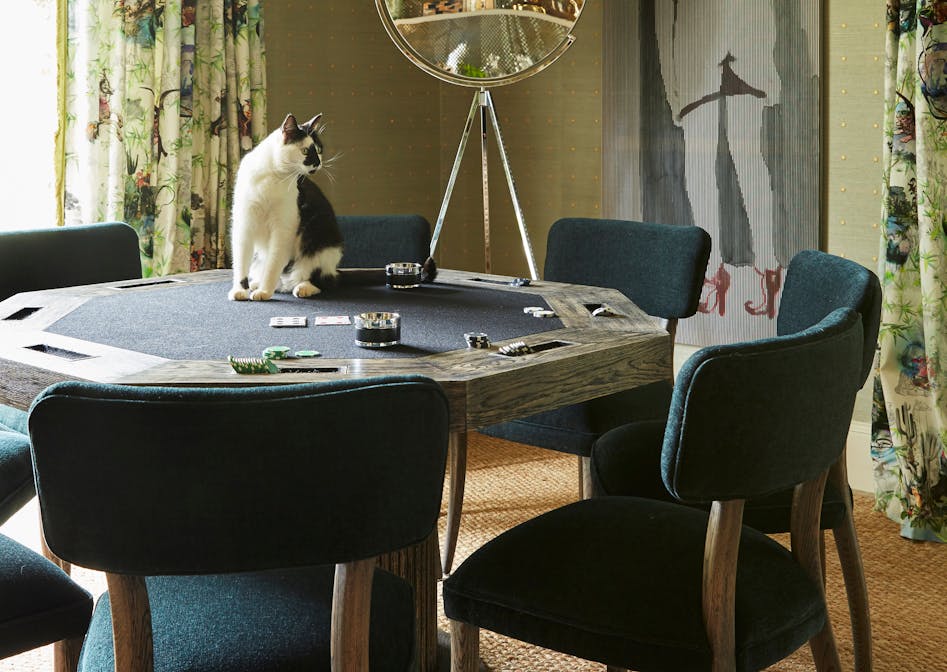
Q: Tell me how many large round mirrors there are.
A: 1